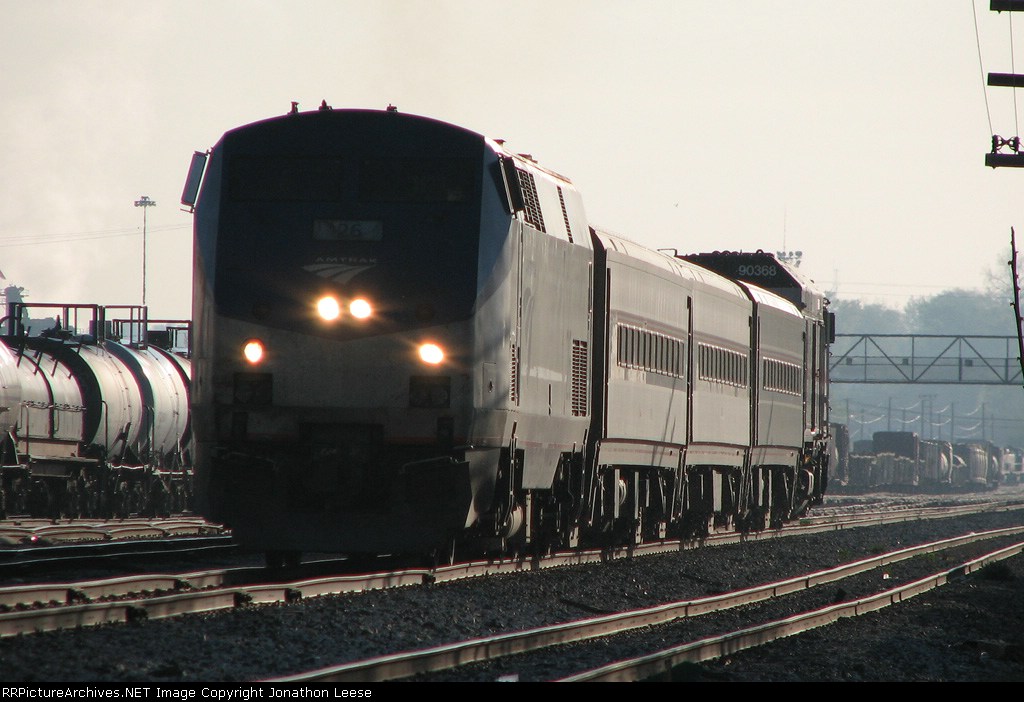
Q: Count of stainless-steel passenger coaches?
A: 3